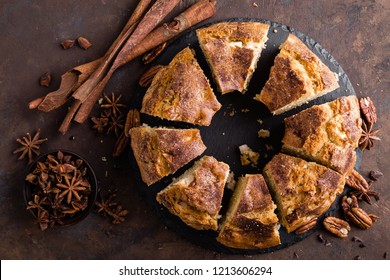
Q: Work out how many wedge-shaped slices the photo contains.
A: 8